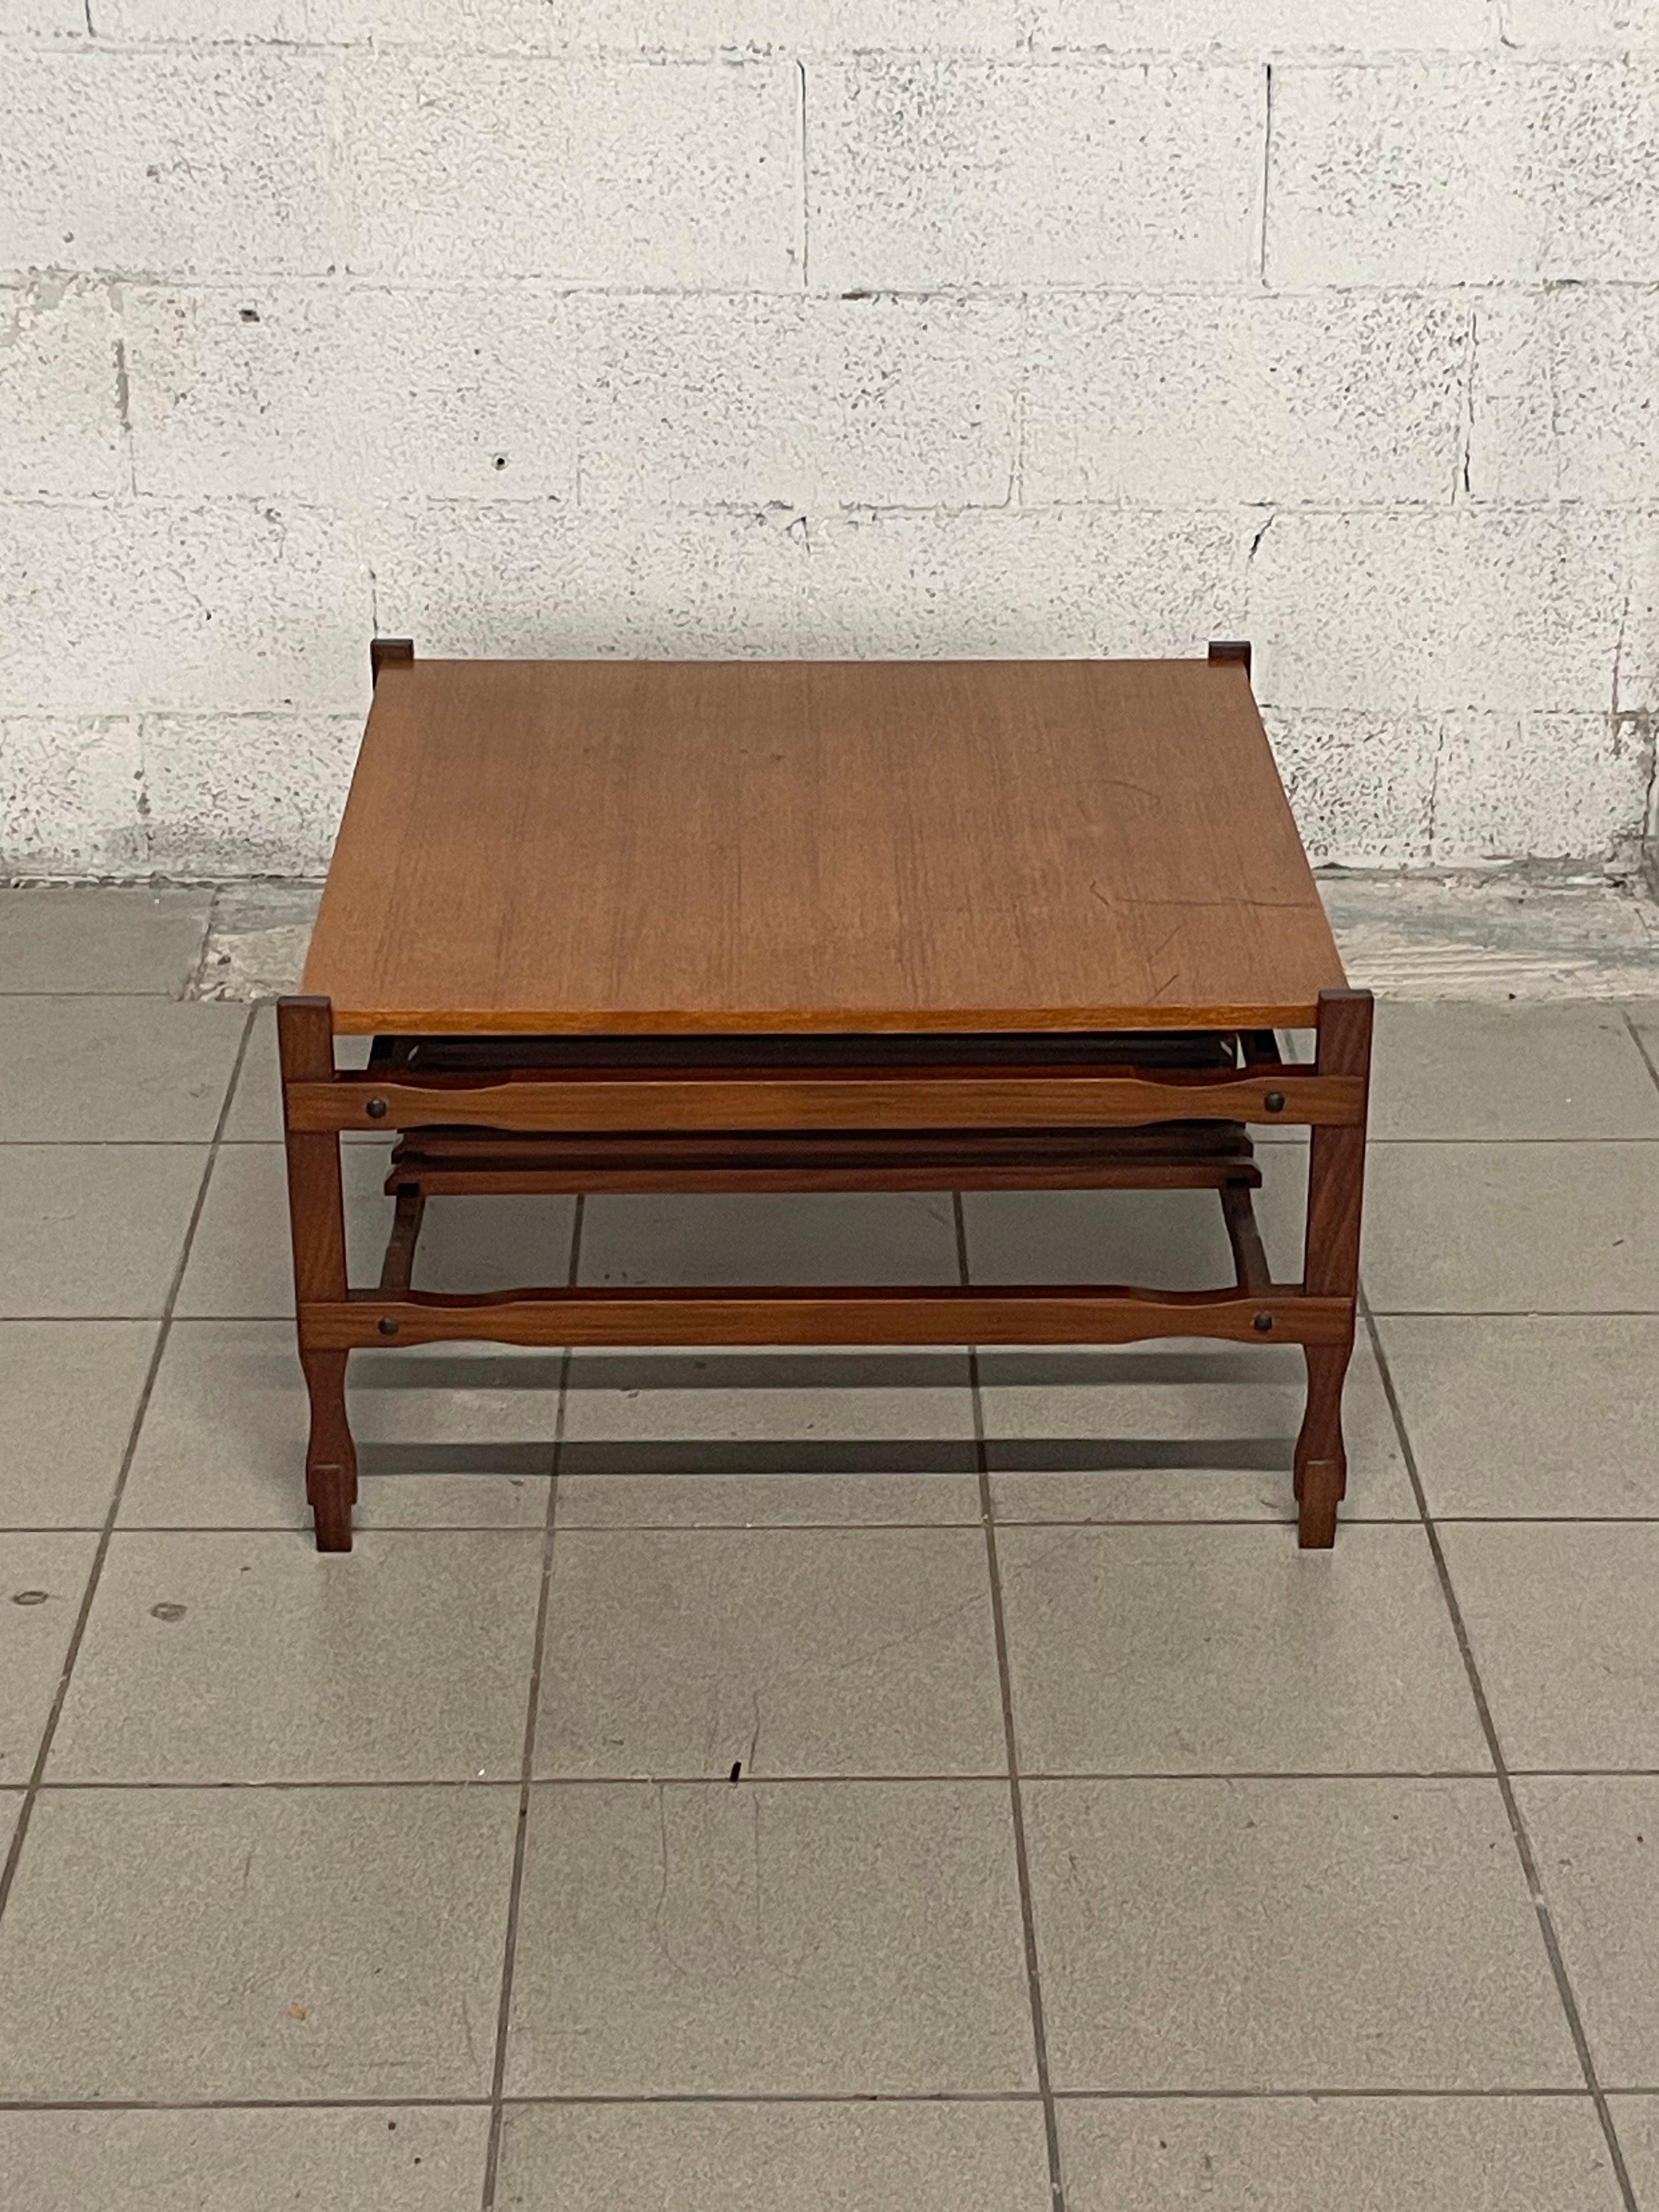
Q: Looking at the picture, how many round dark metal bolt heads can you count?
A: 4